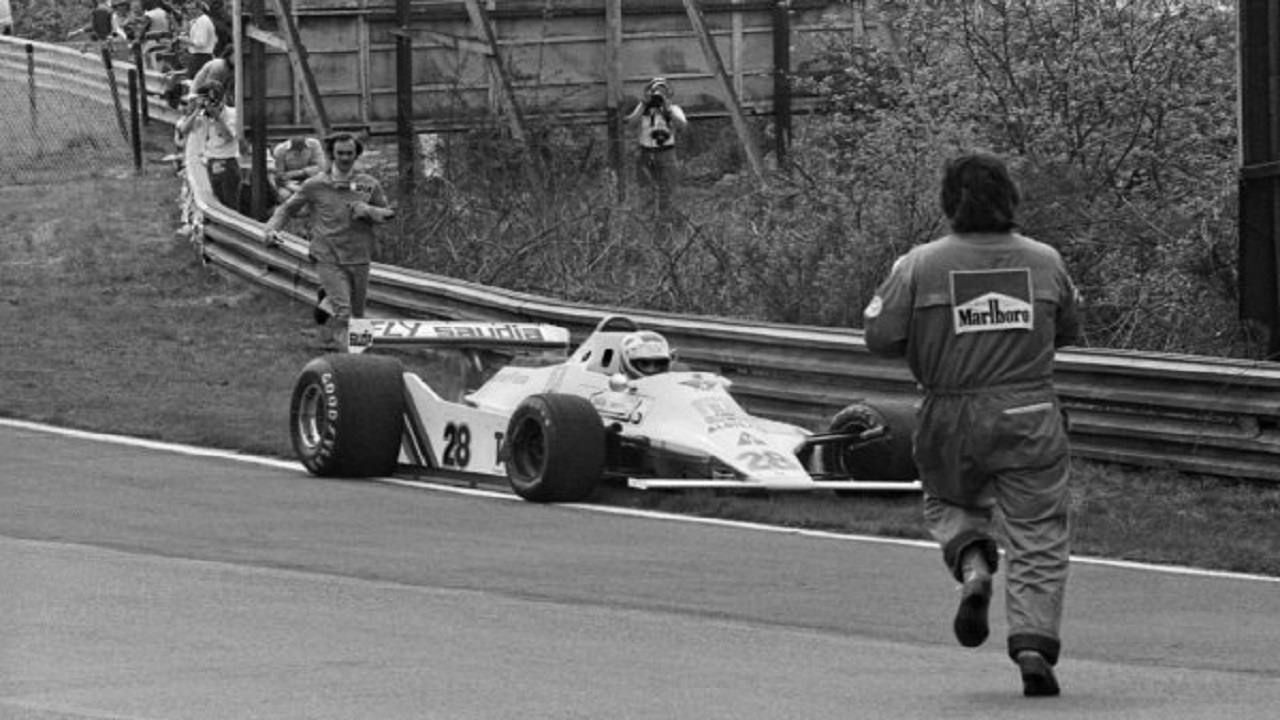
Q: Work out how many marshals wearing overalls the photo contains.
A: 2